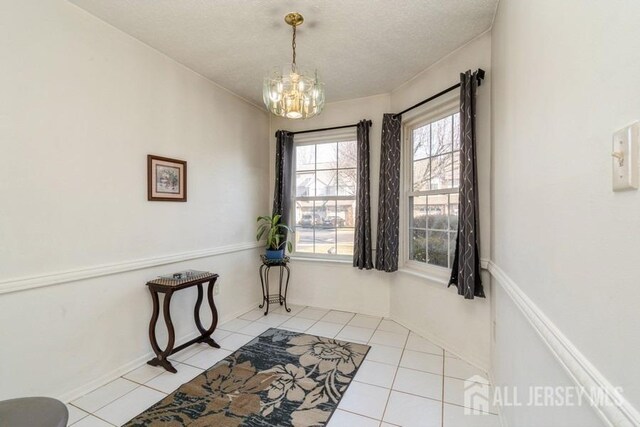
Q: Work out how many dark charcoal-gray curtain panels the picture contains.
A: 4